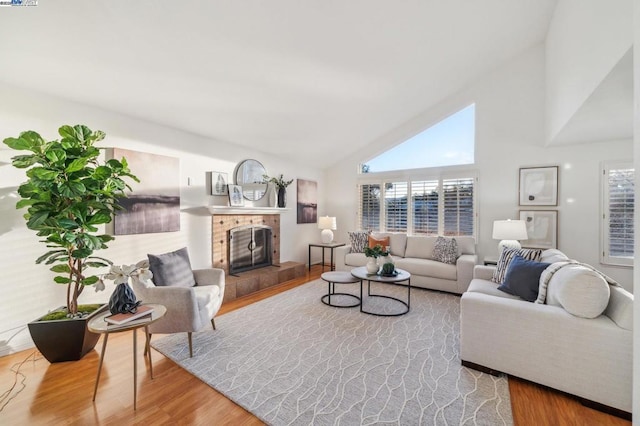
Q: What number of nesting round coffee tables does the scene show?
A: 2